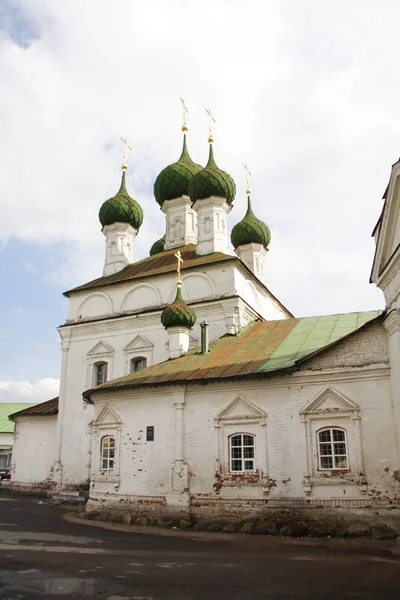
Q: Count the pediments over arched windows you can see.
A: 5